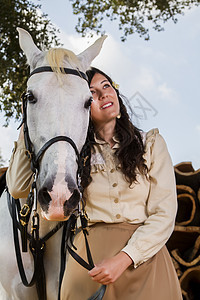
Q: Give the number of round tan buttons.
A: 4